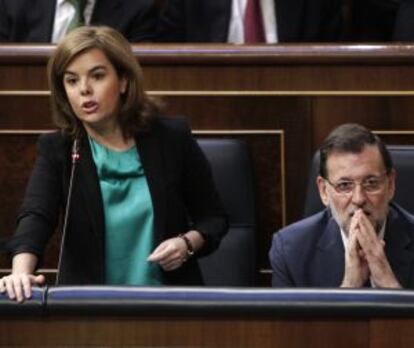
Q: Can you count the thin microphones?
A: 1